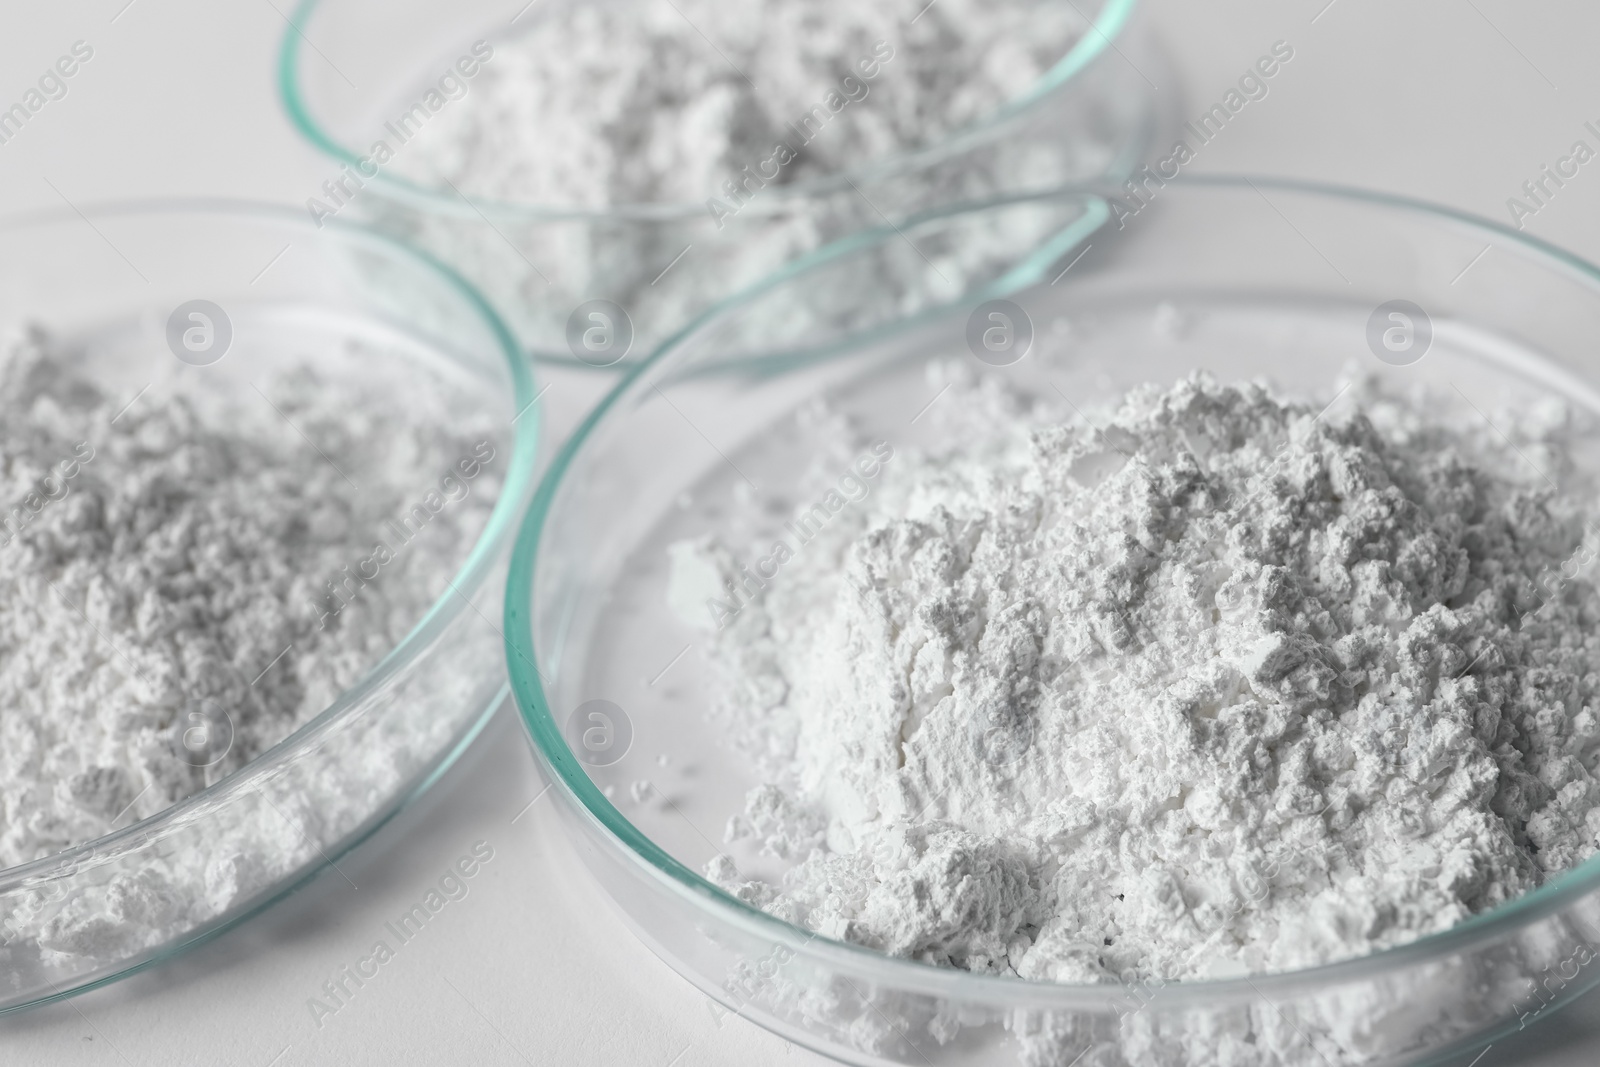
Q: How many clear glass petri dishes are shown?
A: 3